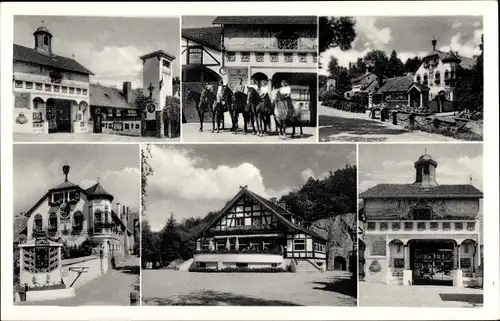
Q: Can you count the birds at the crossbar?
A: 0